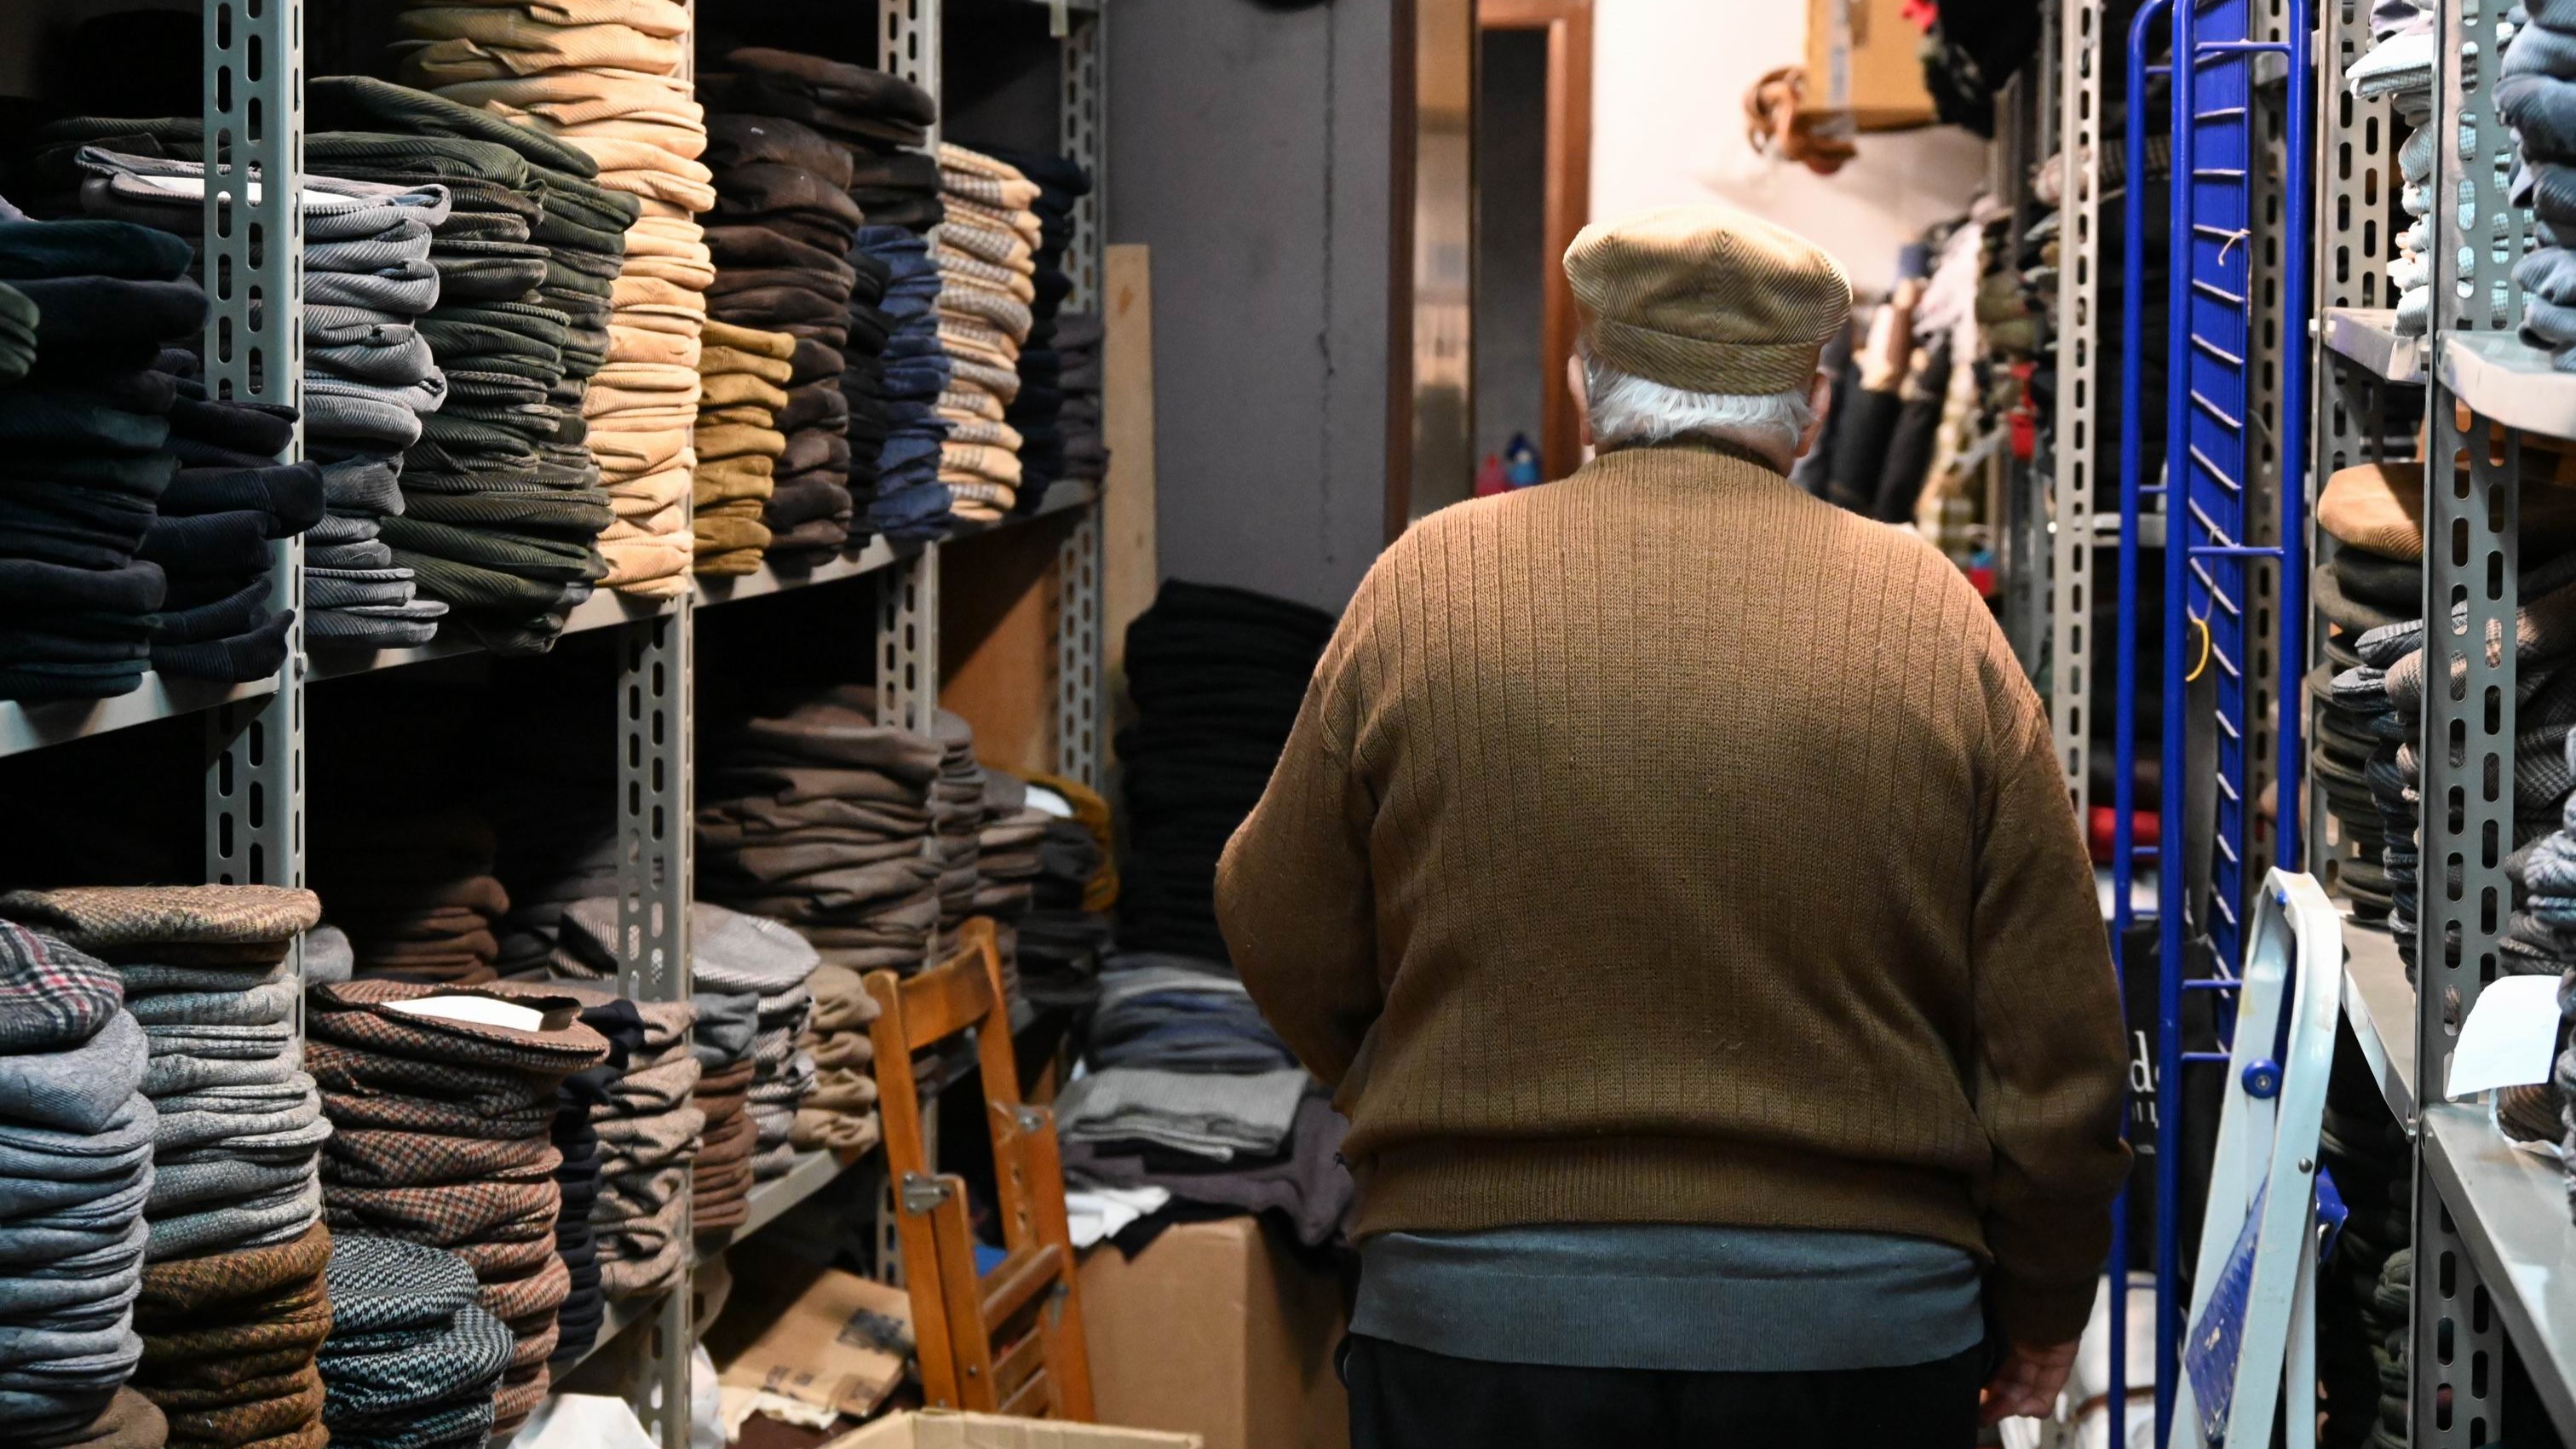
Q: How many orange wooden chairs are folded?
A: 1